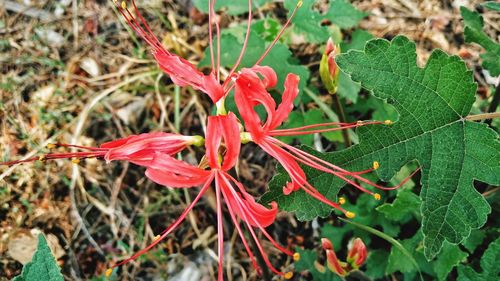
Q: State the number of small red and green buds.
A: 3